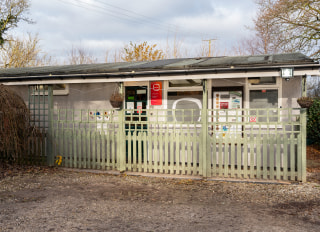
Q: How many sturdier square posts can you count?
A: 4